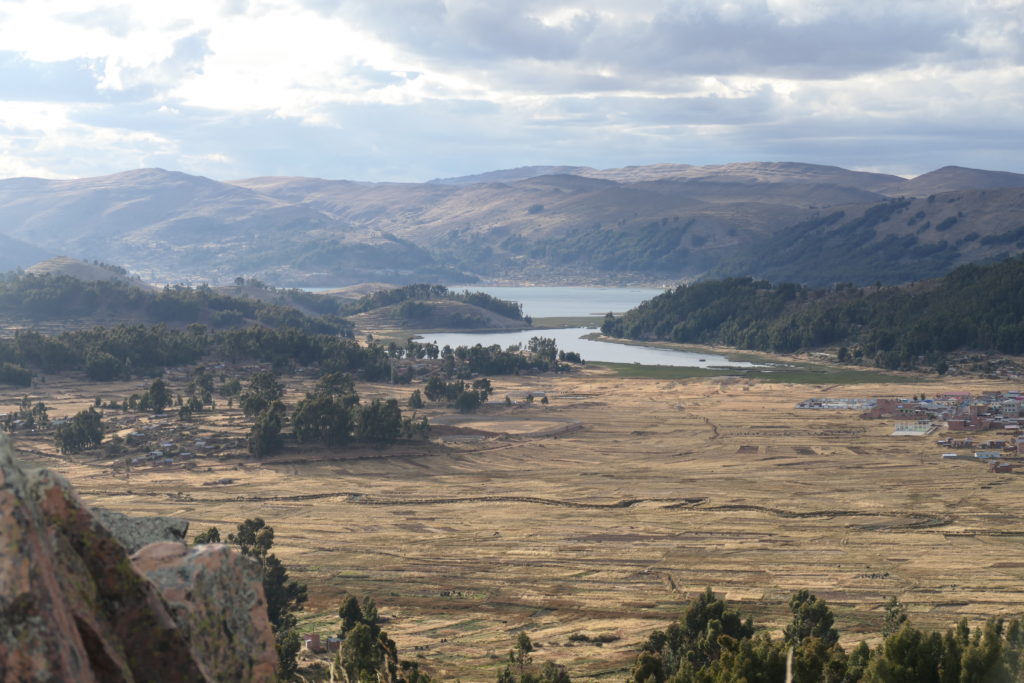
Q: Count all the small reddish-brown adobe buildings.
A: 2